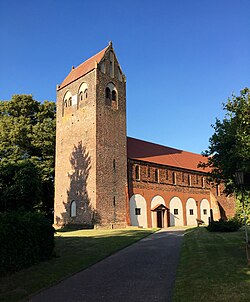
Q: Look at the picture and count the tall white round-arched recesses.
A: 5